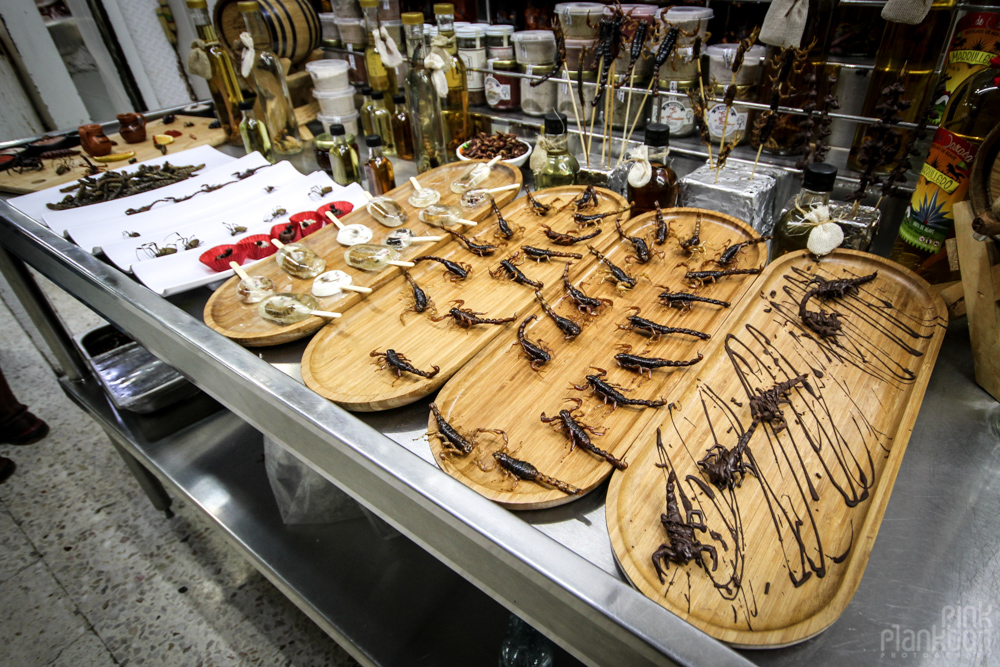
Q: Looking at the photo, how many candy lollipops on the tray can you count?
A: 12